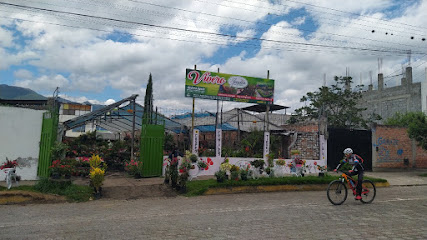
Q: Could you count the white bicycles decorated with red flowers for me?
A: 1